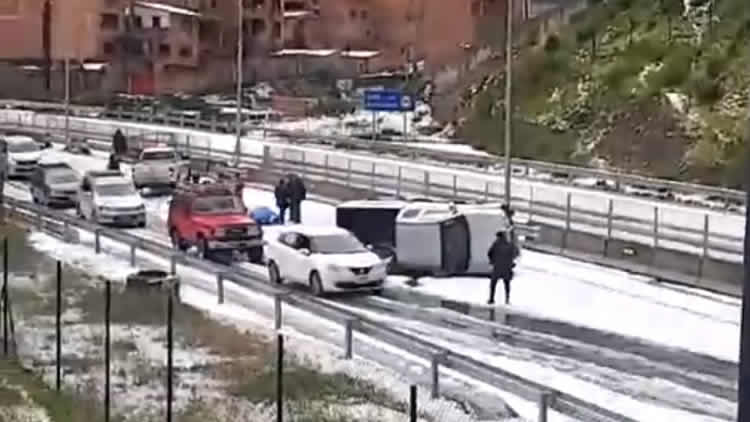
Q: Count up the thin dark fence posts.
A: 6